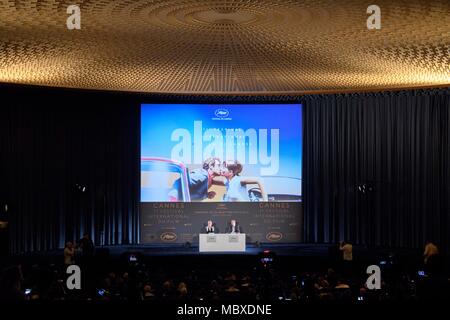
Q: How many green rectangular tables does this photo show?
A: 0